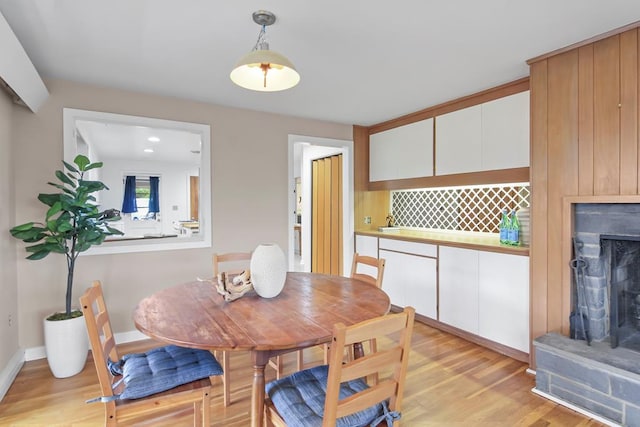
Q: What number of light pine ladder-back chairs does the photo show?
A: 4